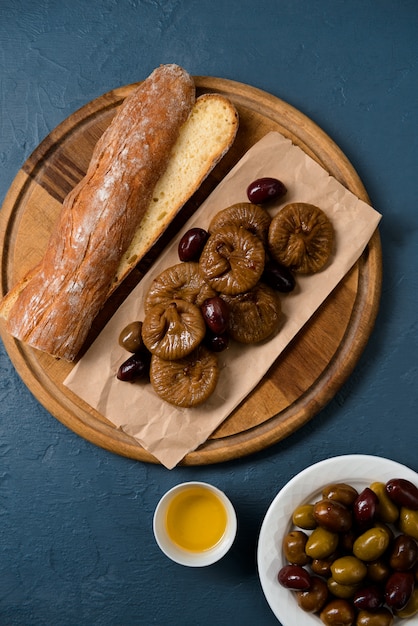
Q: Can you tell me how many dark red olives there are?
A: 11